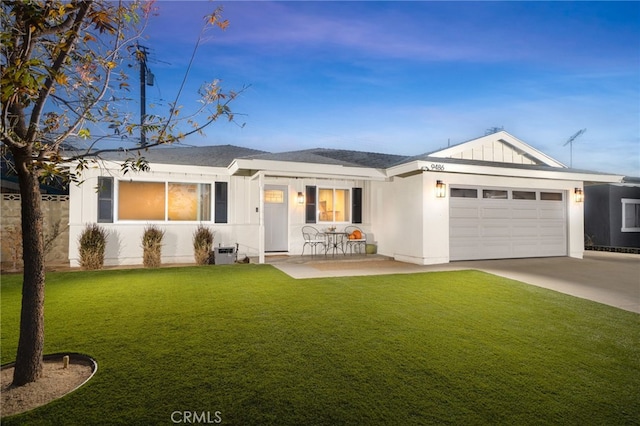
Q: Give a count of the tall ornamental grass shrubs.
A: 3